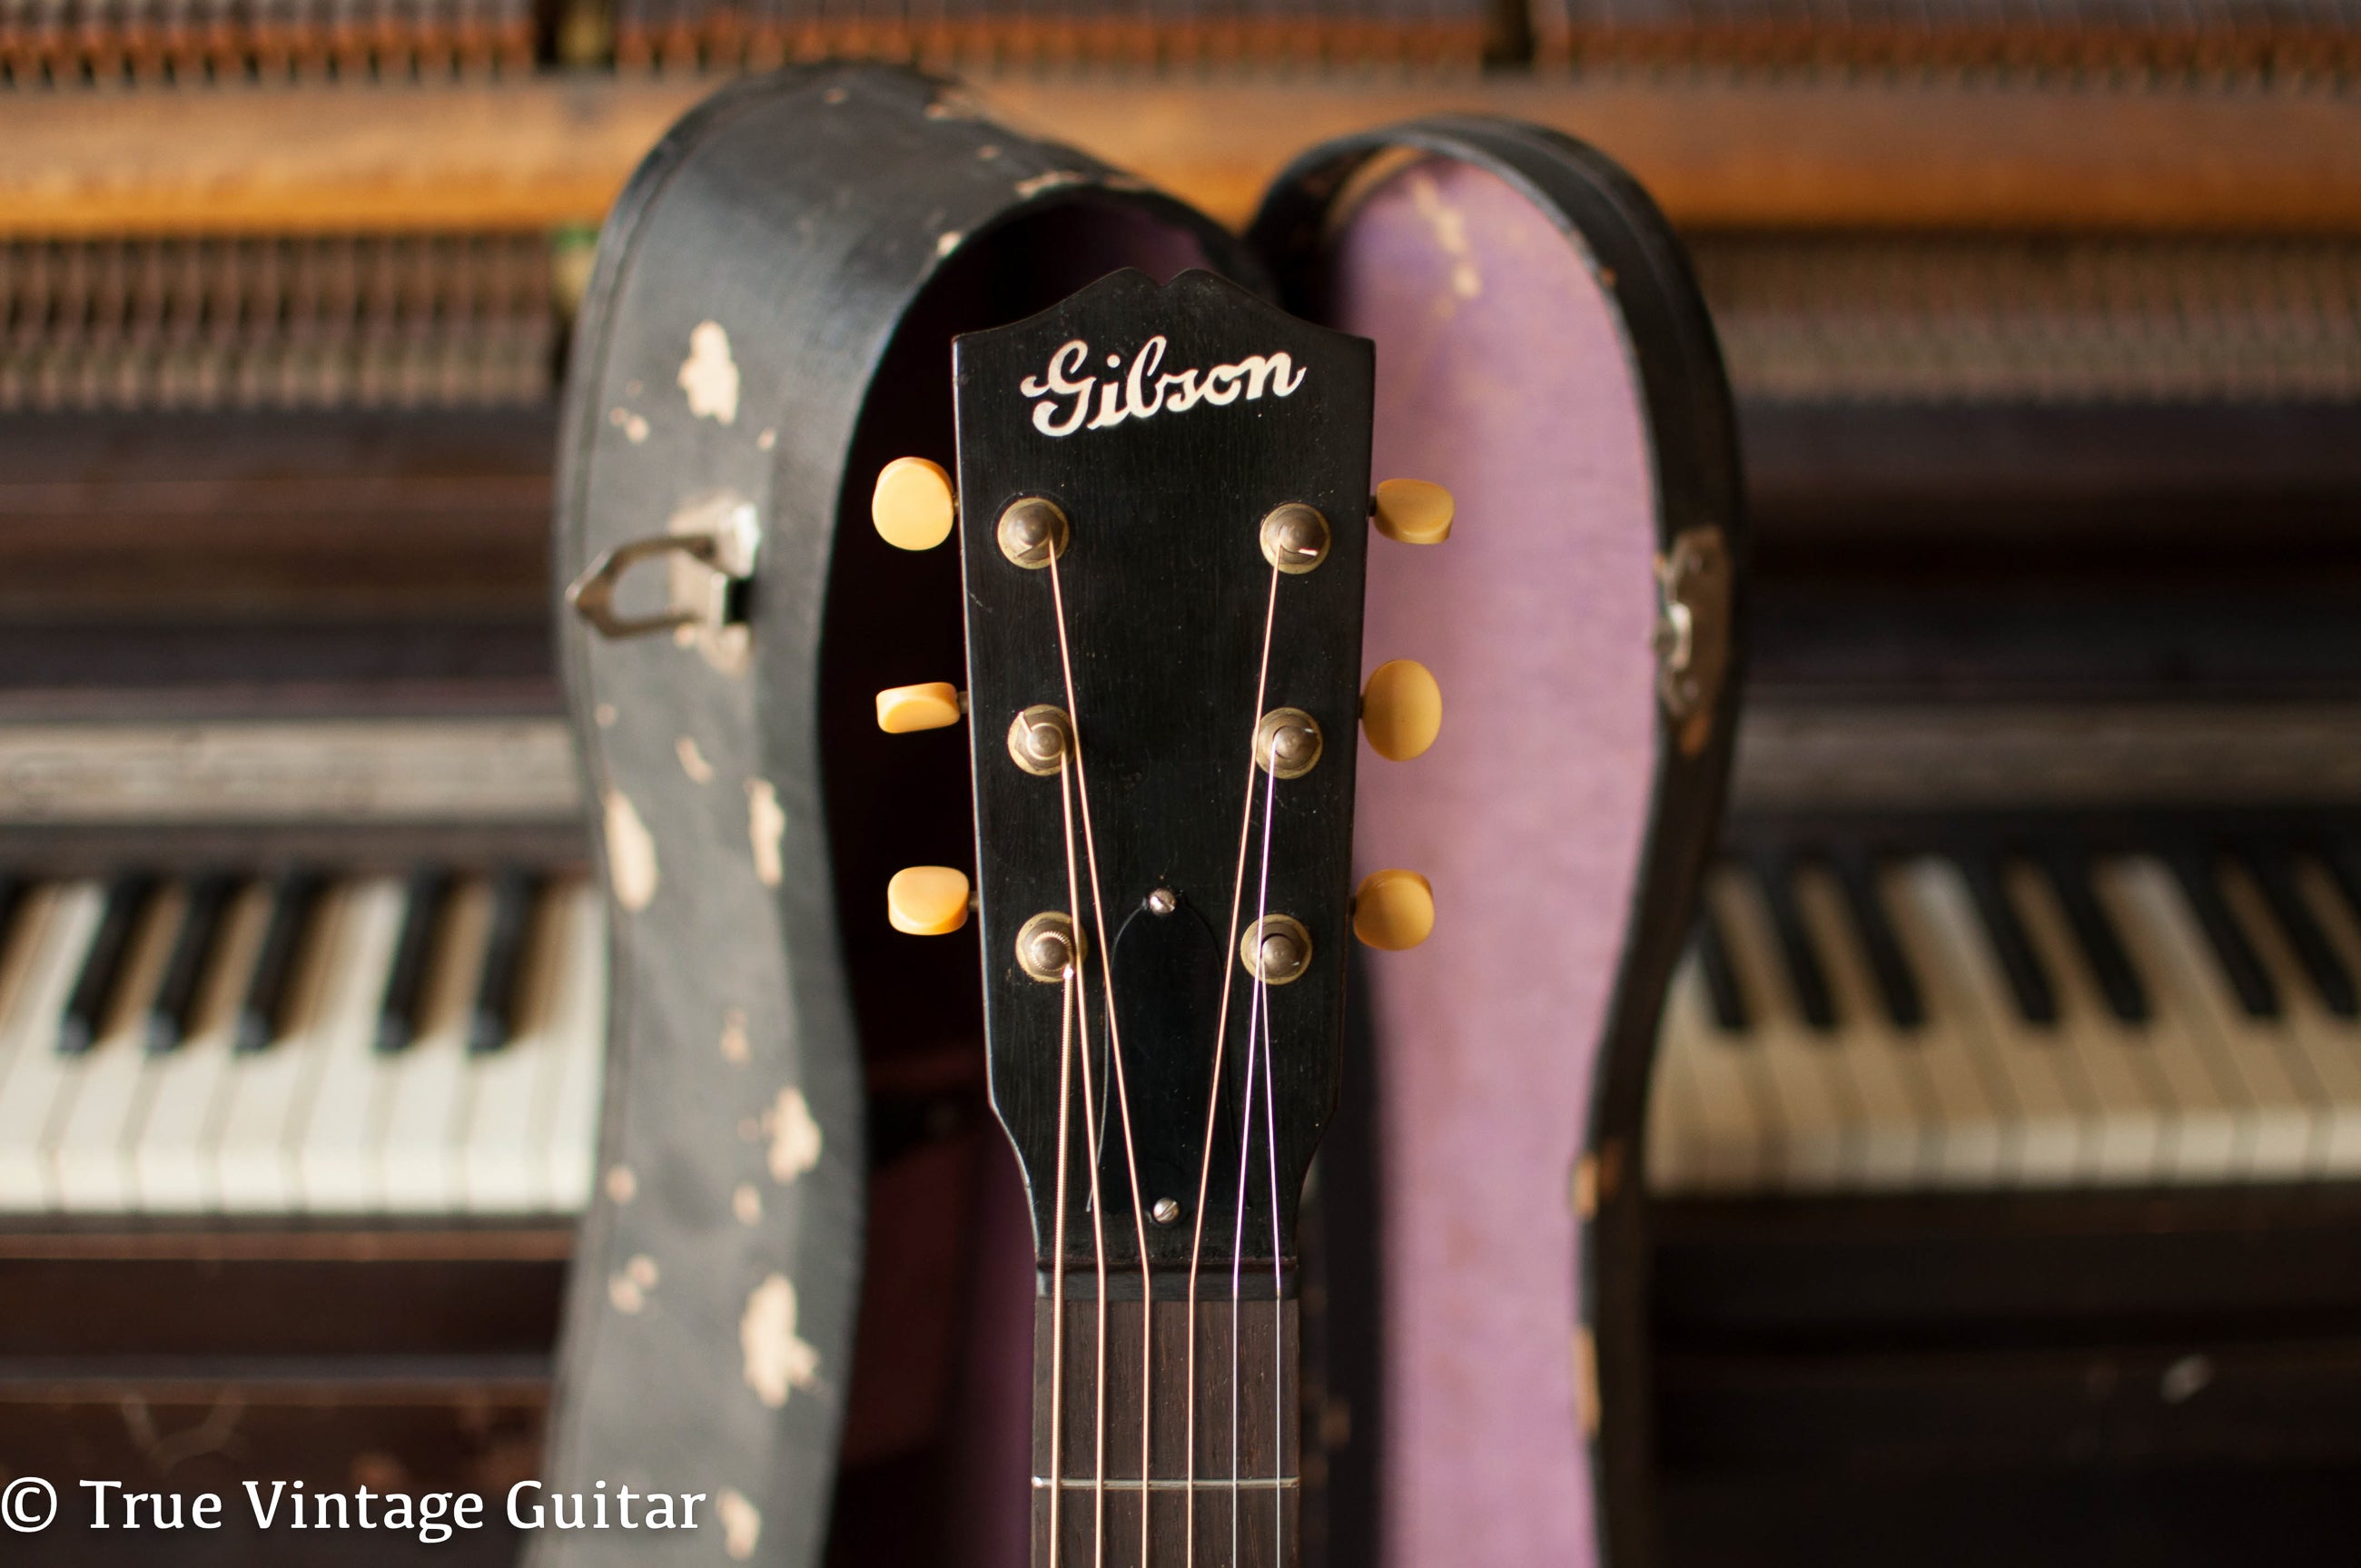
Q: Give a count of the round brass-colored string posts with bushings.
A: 6